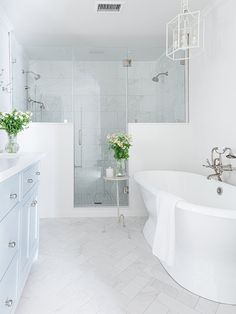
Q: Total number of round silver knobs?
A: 7